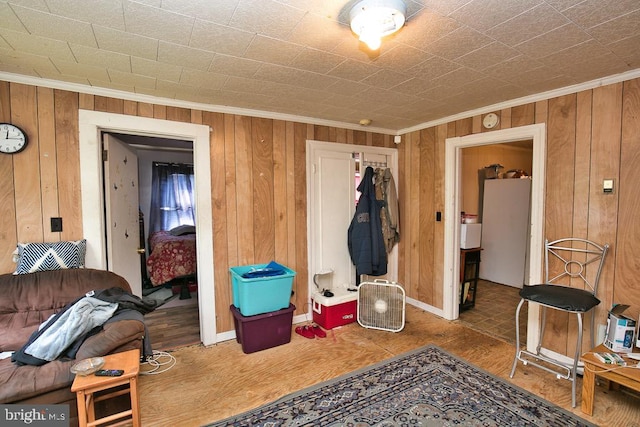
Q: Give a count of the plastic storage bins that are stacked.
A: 2